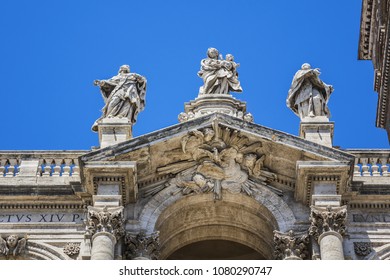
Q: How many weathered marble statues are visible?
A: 3